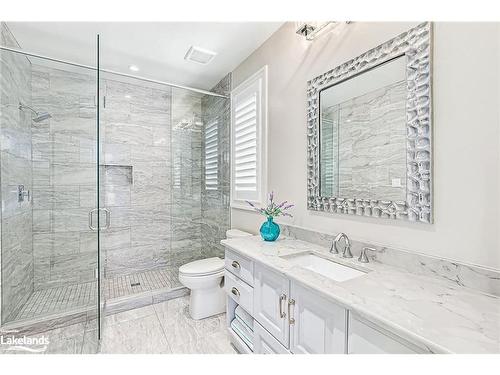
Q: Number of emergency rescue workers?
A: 0